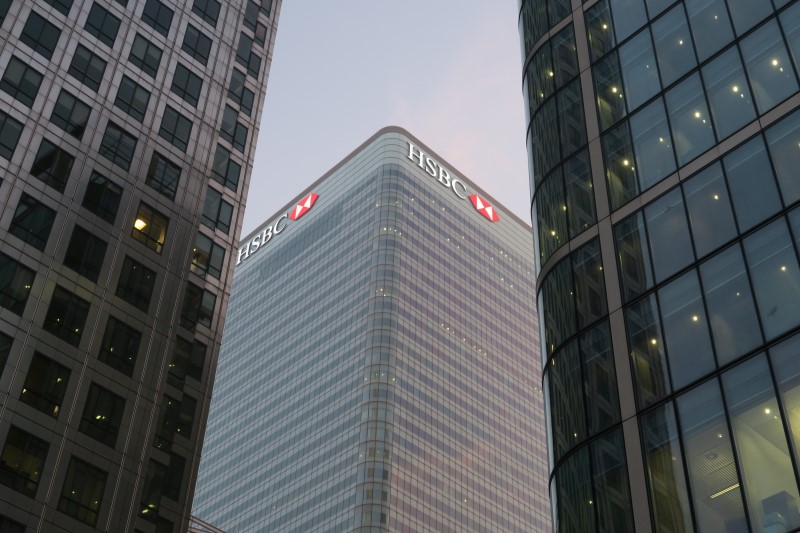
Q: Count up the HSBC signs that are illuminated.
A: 2